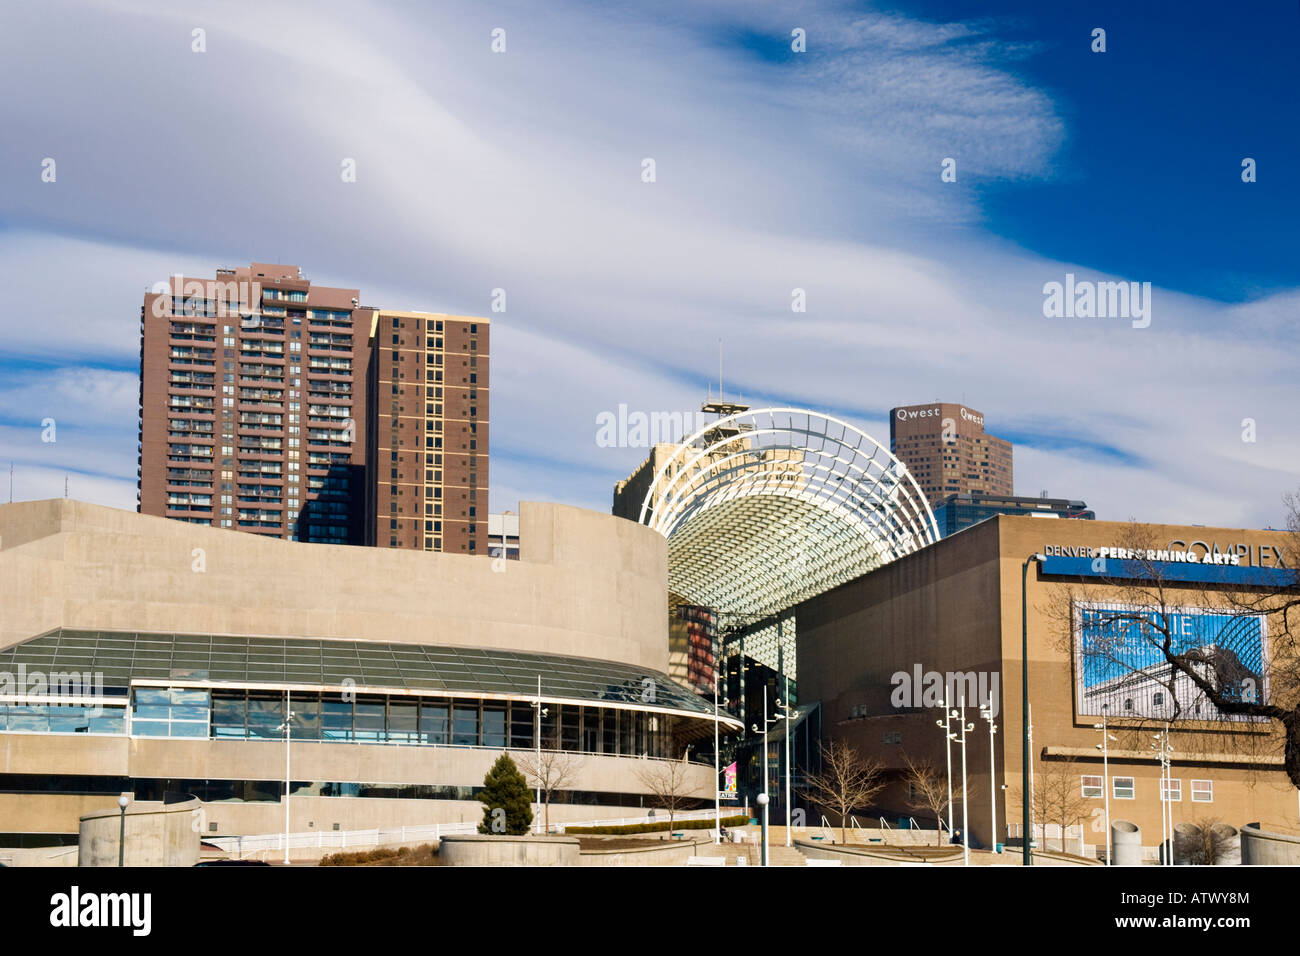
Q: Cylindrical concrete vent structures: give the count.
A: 3